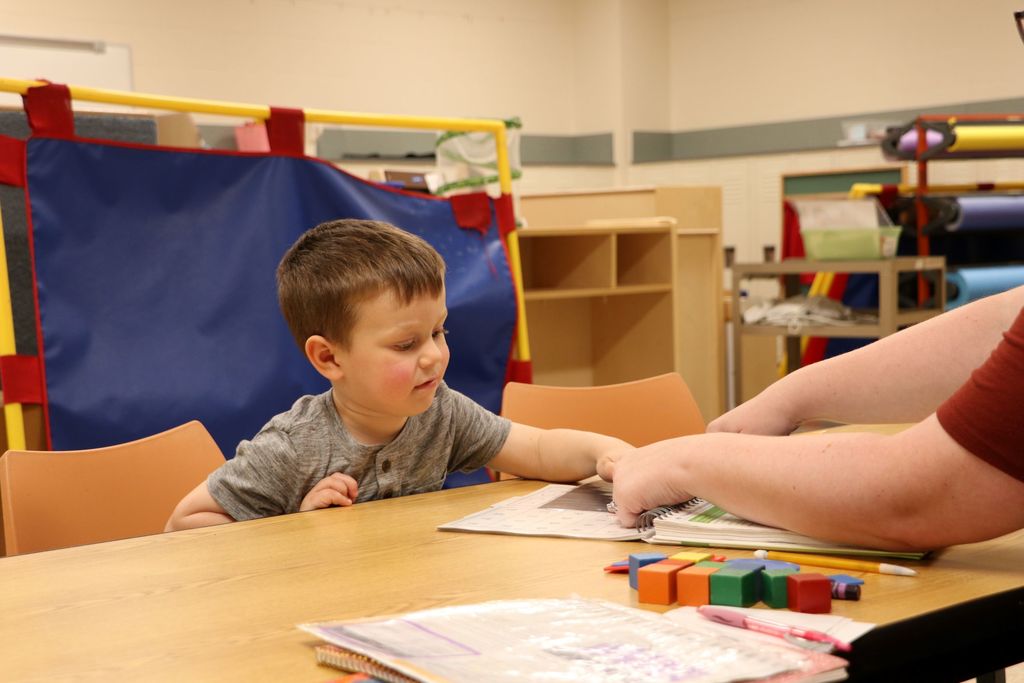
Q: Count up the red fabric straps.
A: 7